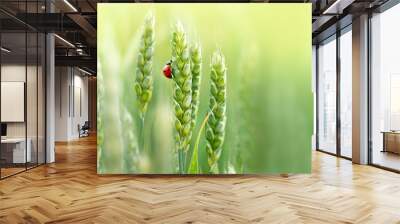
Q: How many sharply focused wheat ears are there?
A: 4